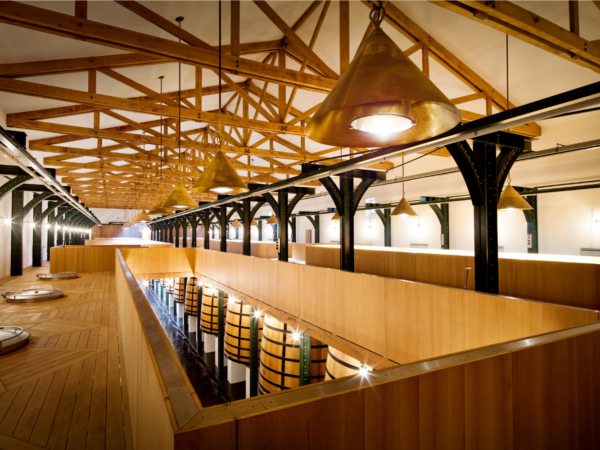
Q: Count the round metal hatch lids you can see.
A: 3